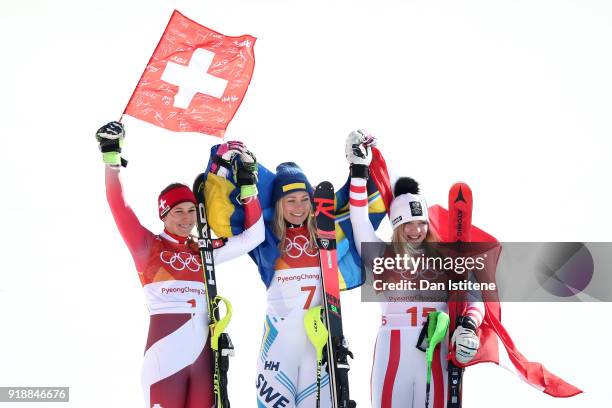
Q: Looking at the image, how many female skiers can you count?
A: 3